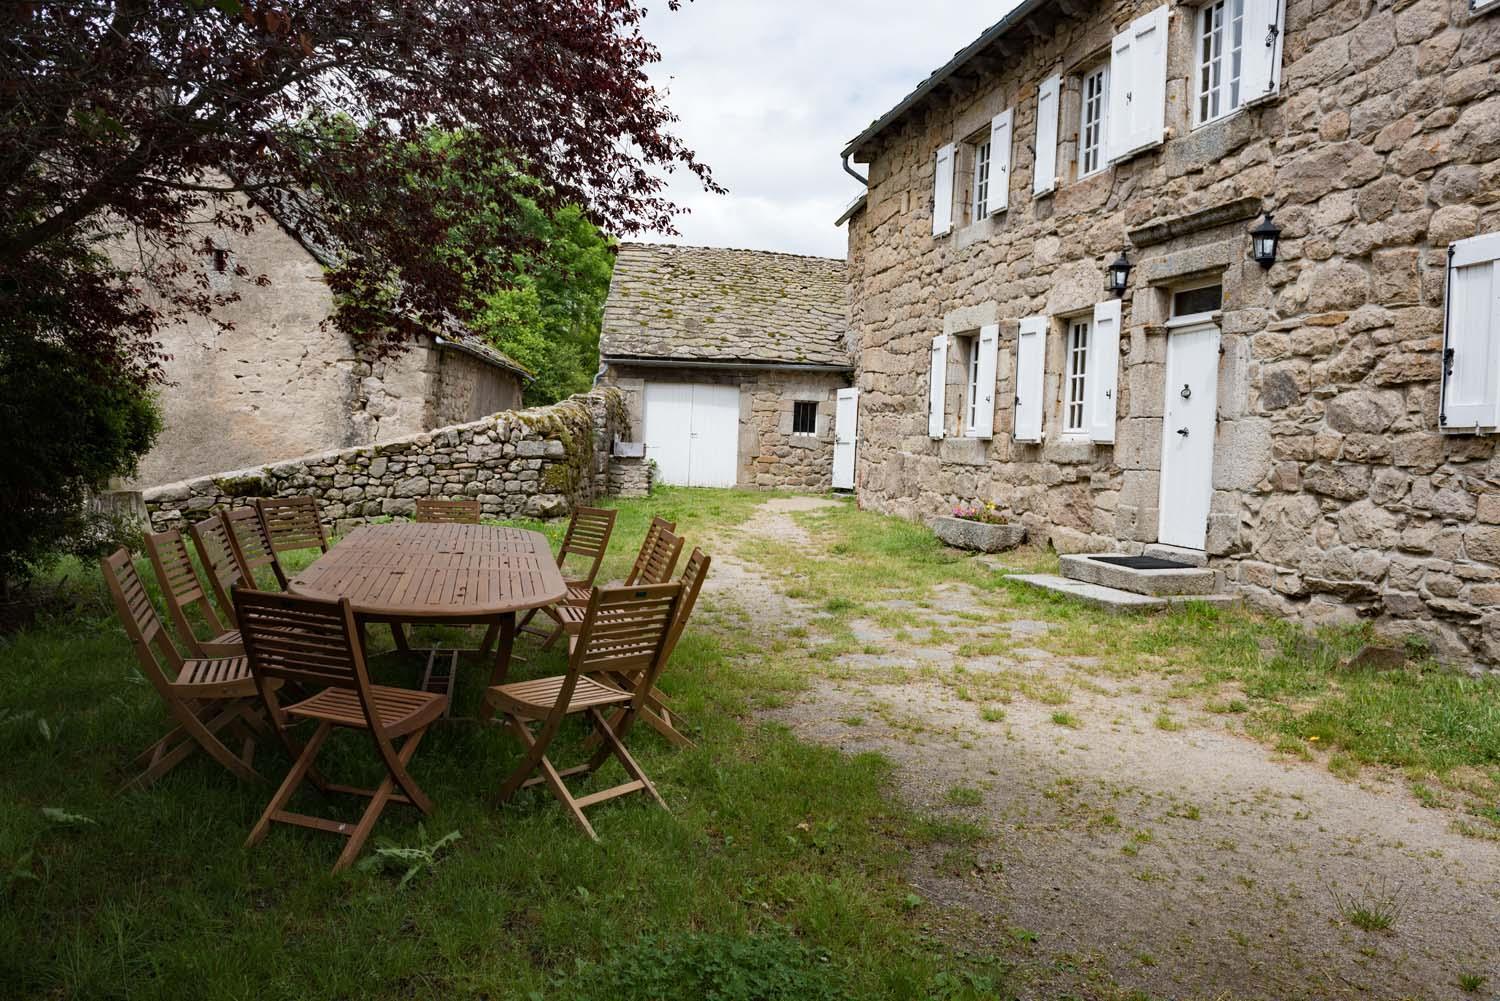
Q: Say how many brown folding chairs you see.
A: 12